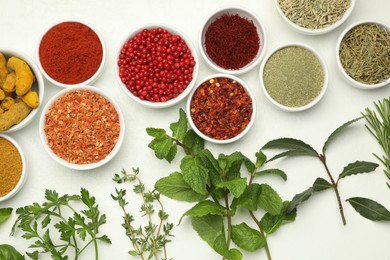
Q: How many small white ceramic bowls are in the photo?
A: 10